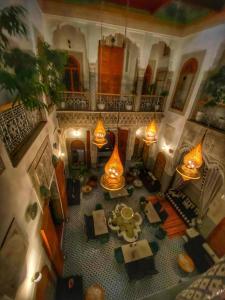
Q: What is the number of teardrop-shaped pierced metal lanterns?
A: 4